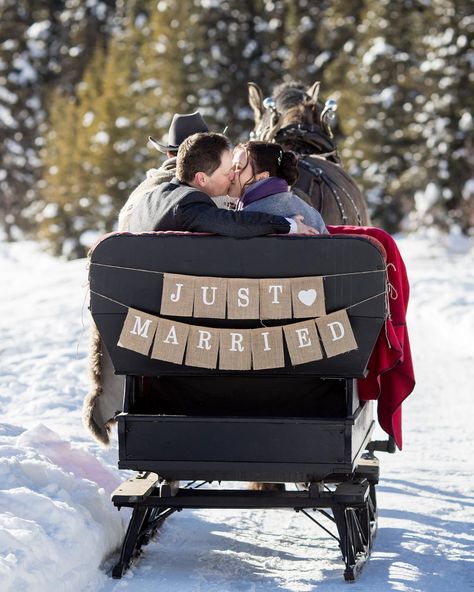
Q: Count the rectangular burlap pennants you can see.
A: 12